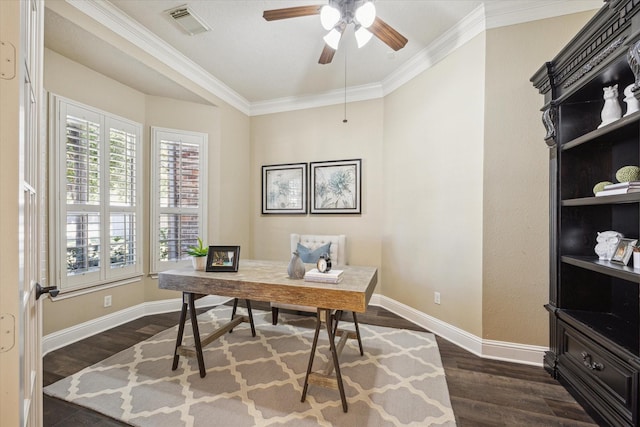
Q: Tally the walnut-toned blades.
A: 3